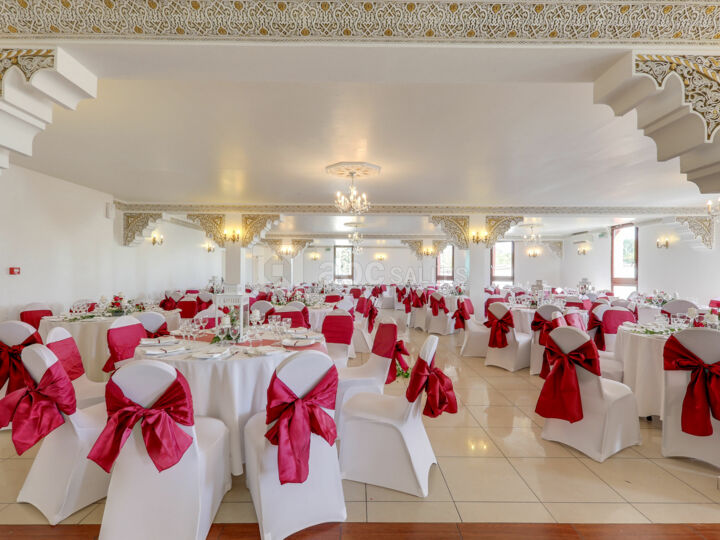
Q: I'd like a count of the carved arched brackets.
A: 13